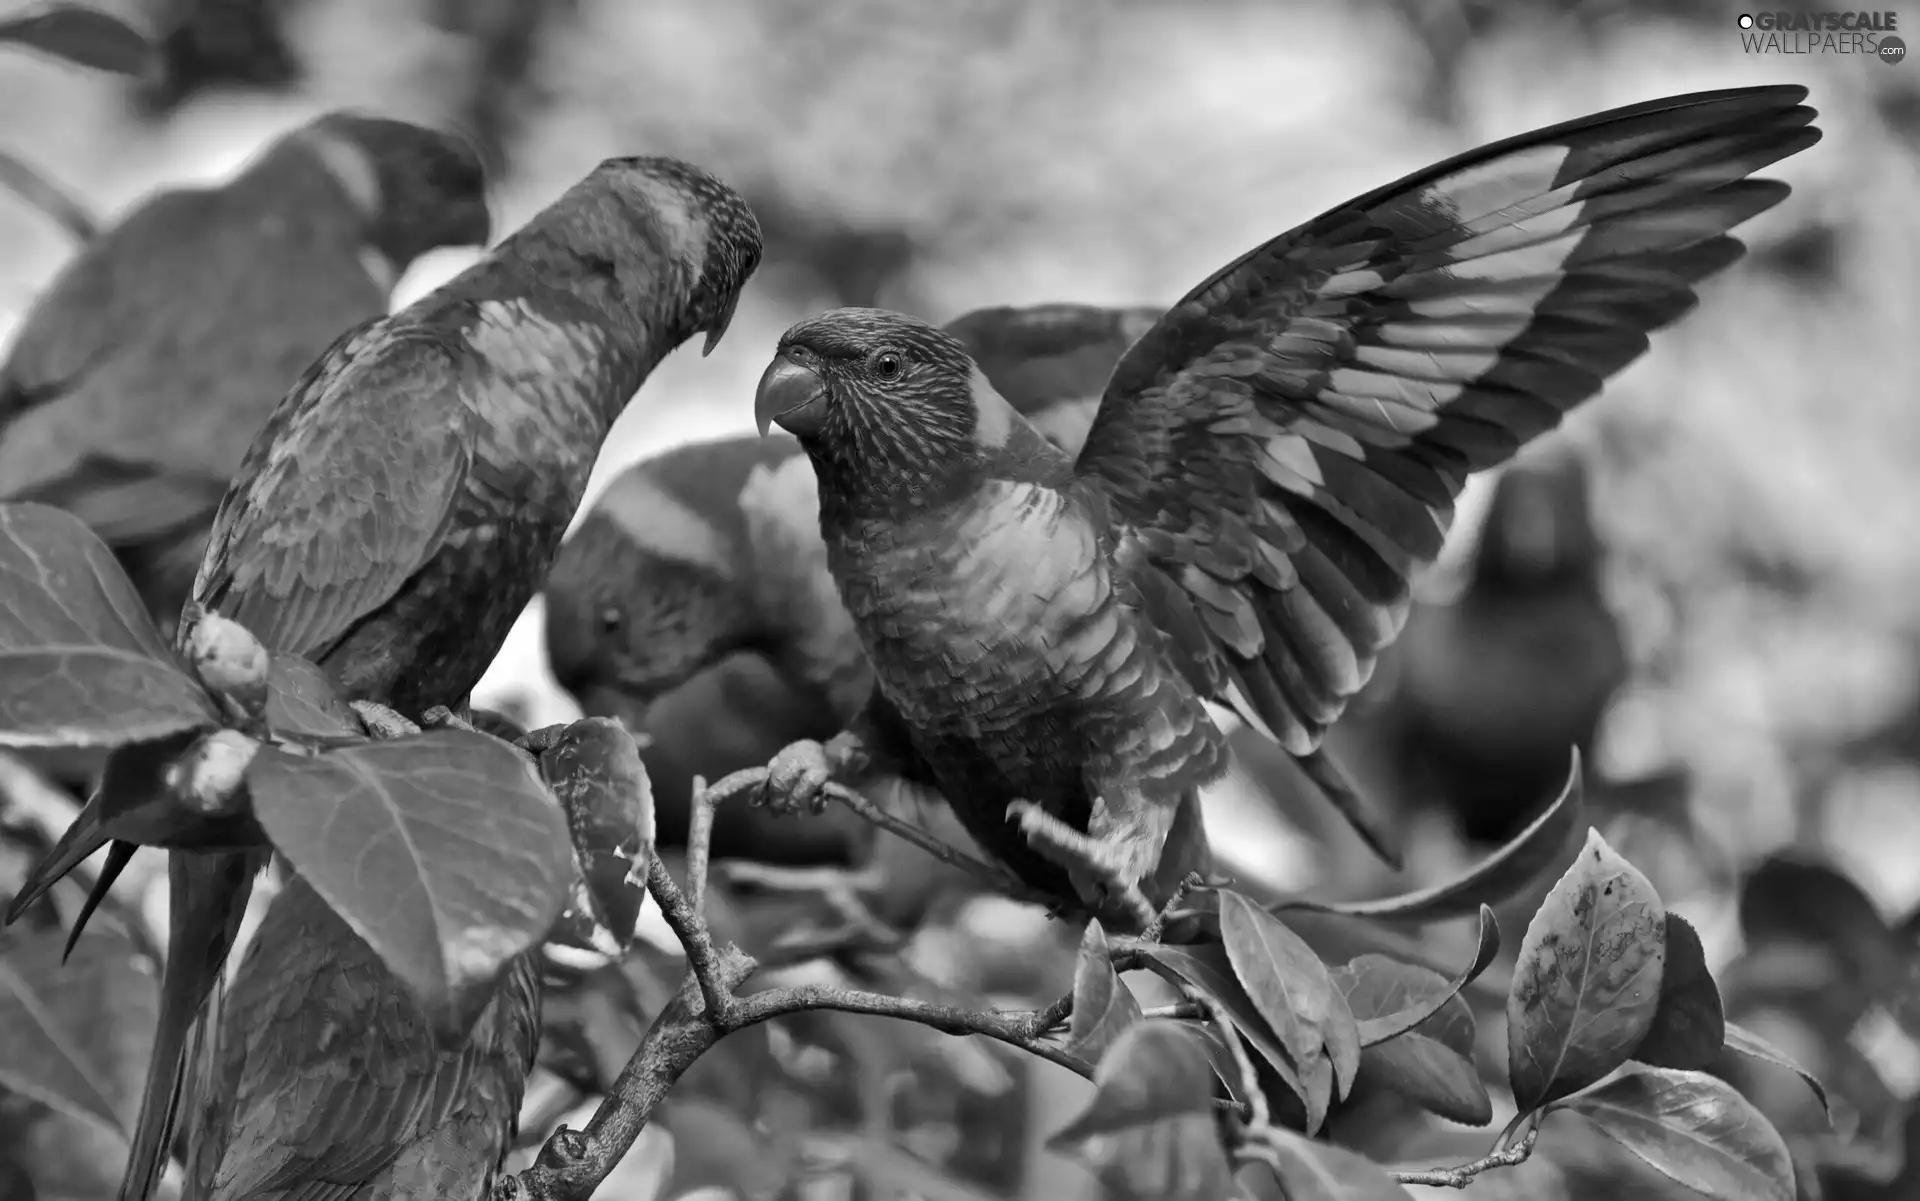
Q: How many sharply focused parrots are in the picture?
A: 2